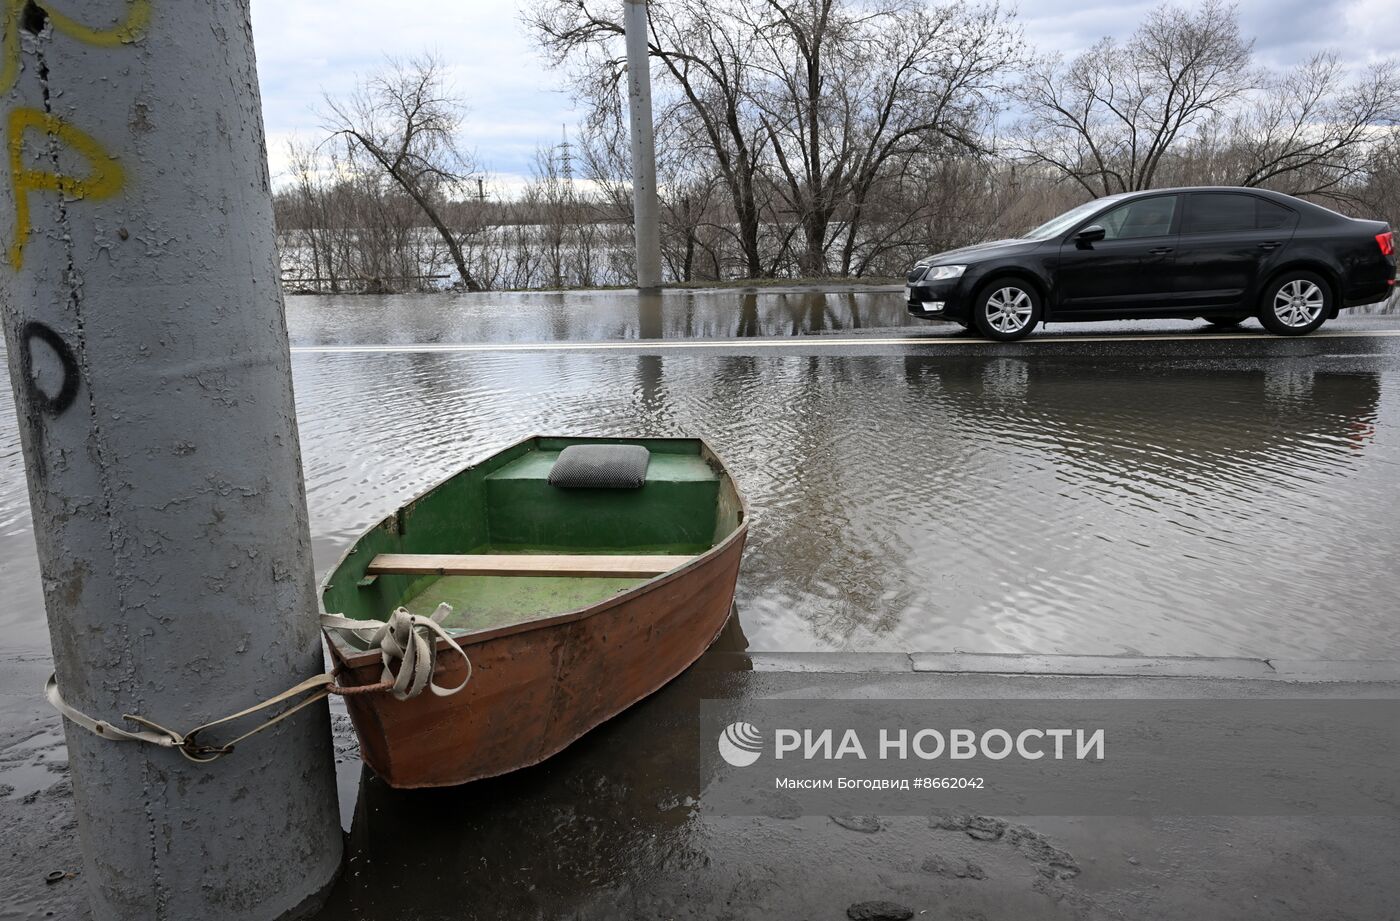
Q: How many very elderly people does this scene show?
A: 0